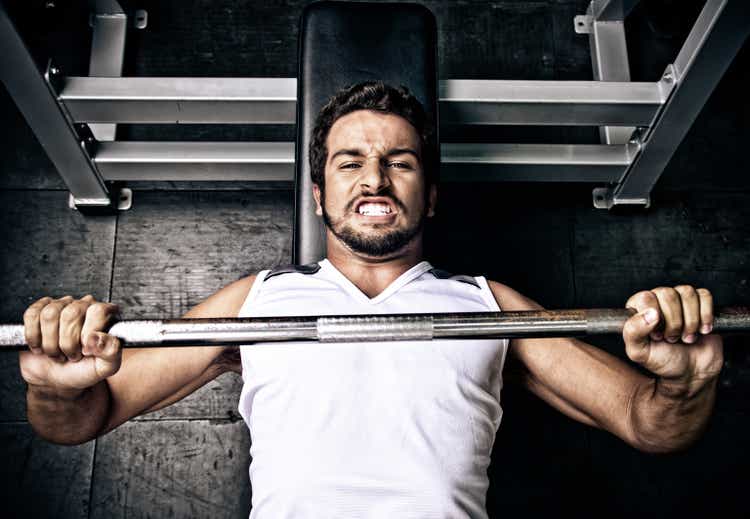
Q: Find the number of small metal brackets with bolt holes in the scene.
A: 4